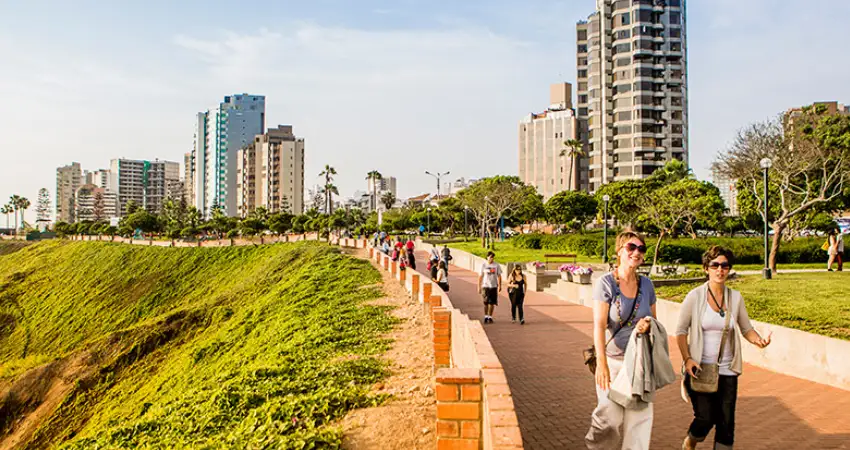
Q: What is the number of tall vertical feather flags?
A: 0